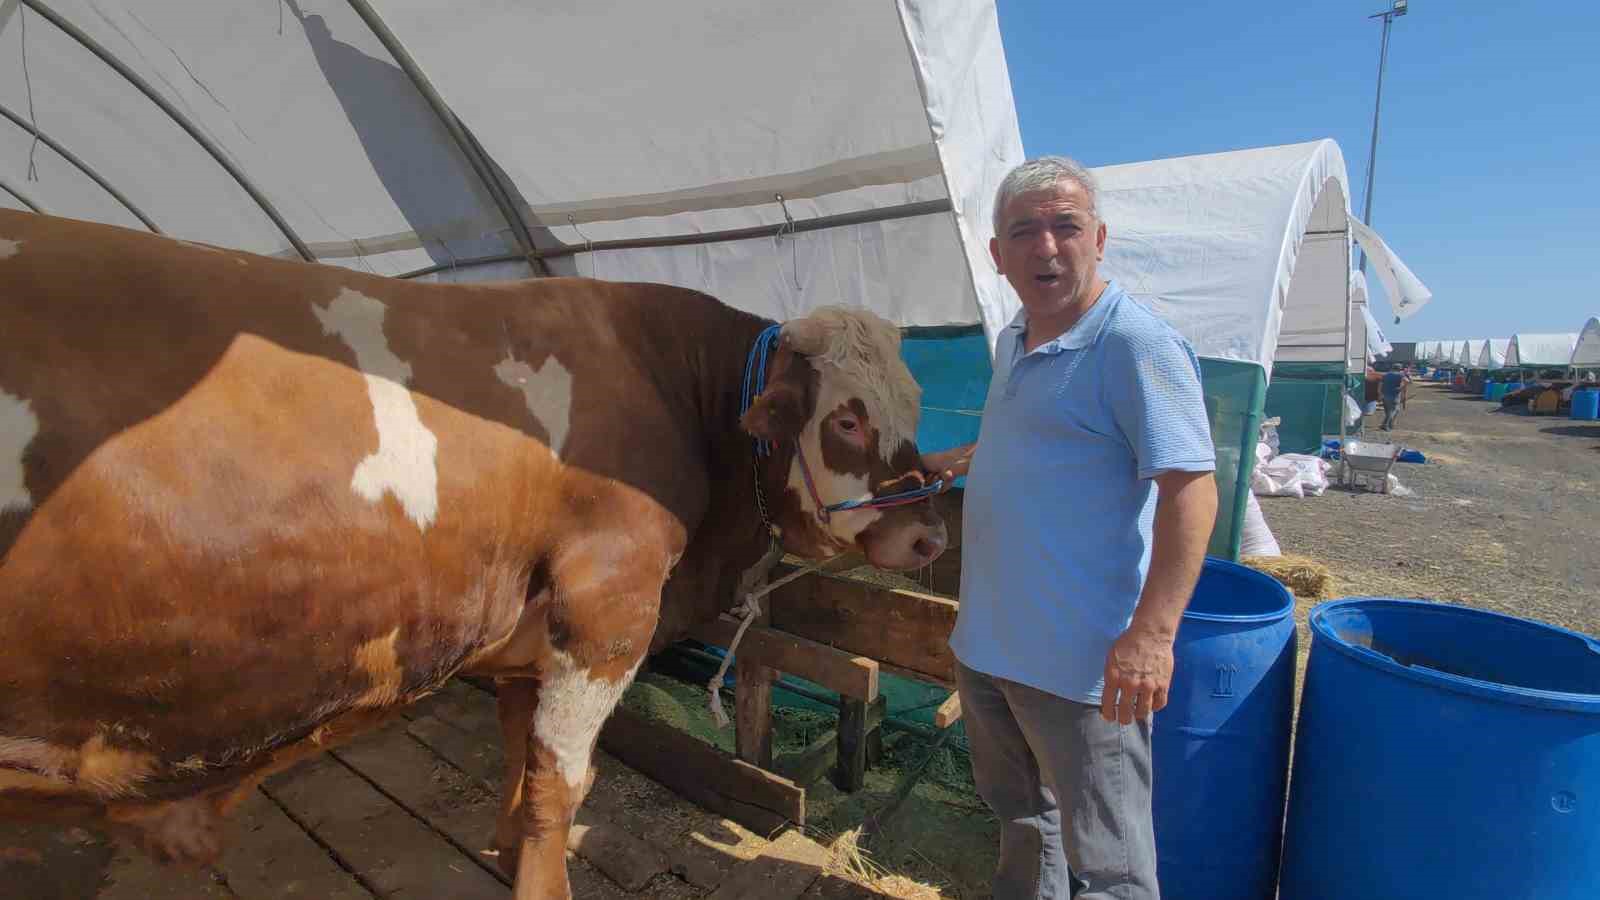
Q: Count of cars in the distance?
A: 0